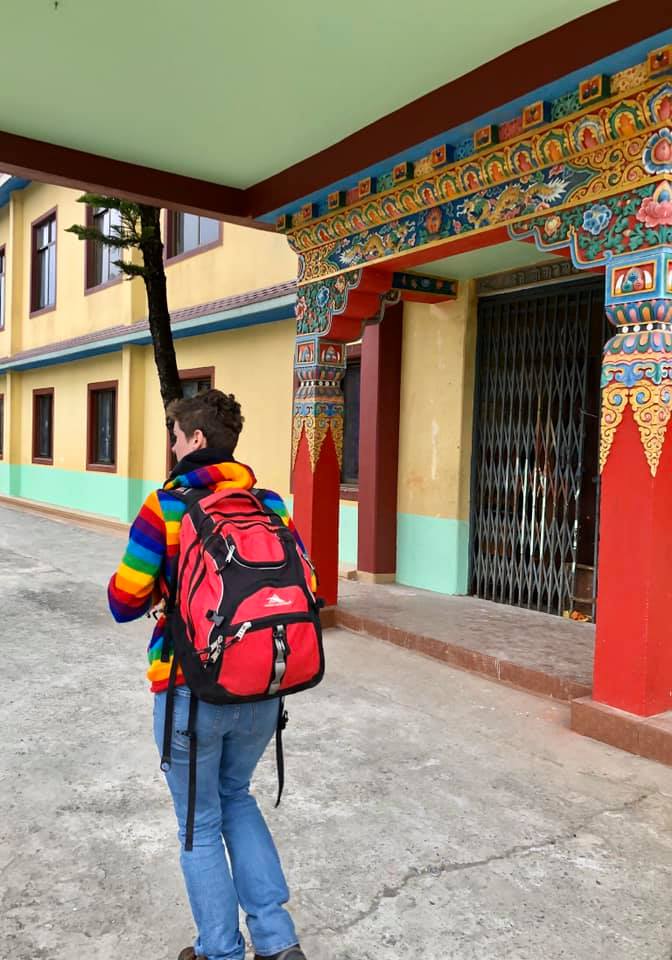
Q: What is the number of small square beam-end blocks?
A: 10